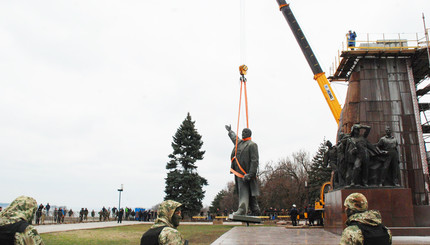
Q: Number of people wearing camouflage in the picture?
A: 3